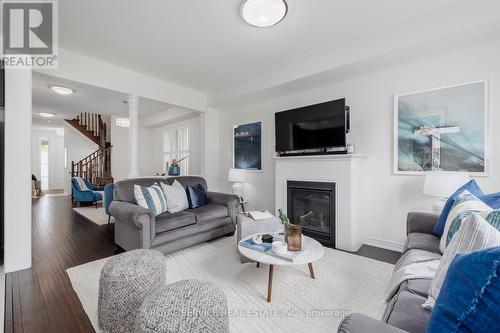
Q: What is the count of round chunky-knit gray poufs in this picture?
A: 2